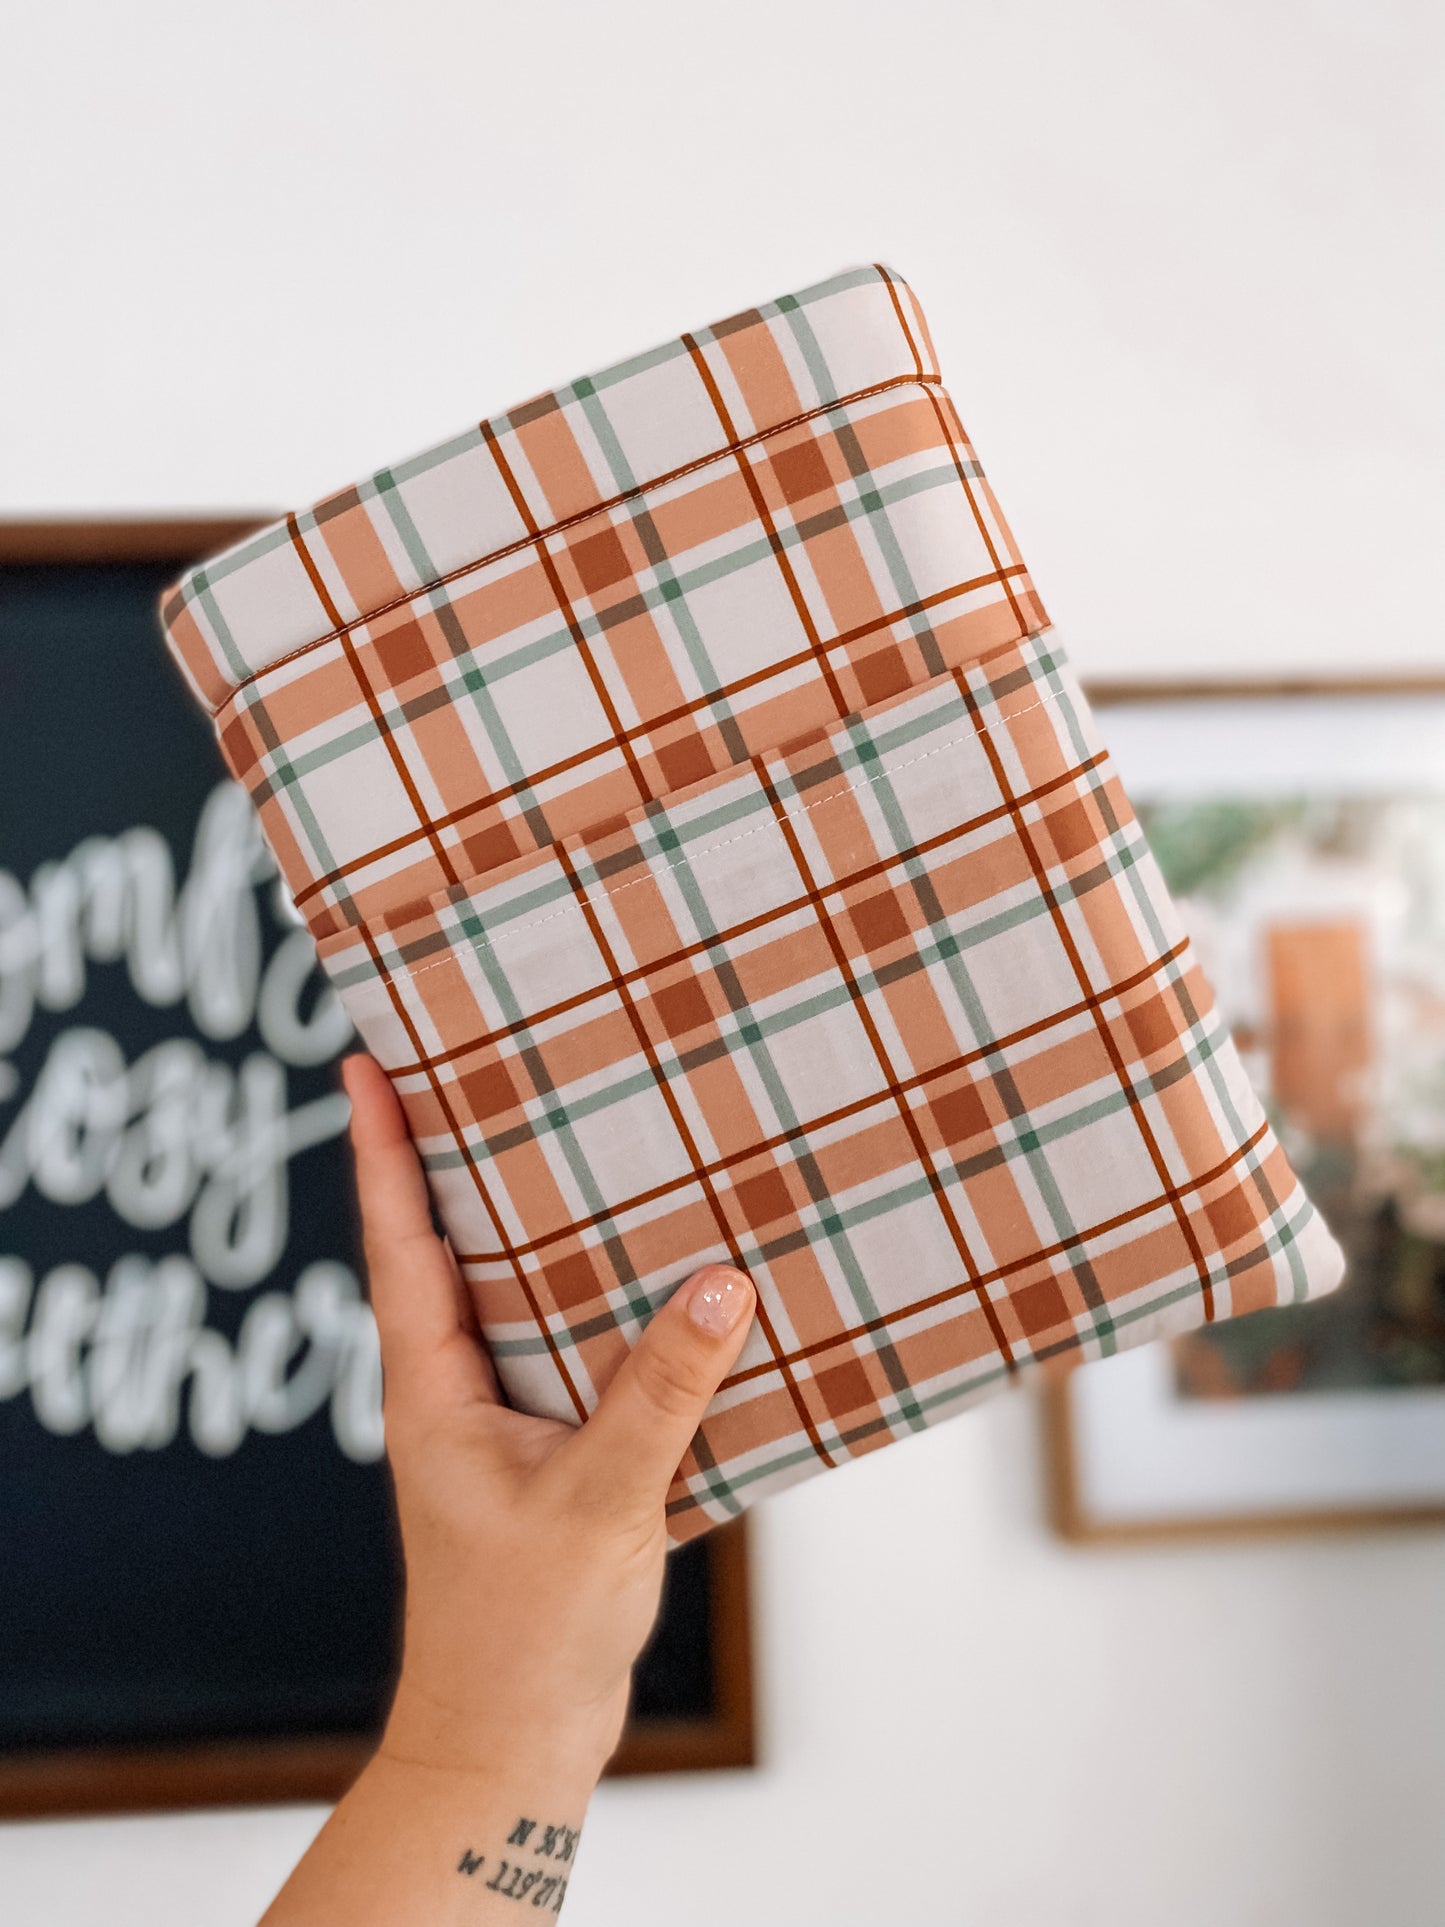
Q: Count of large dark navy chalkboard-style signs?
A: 1